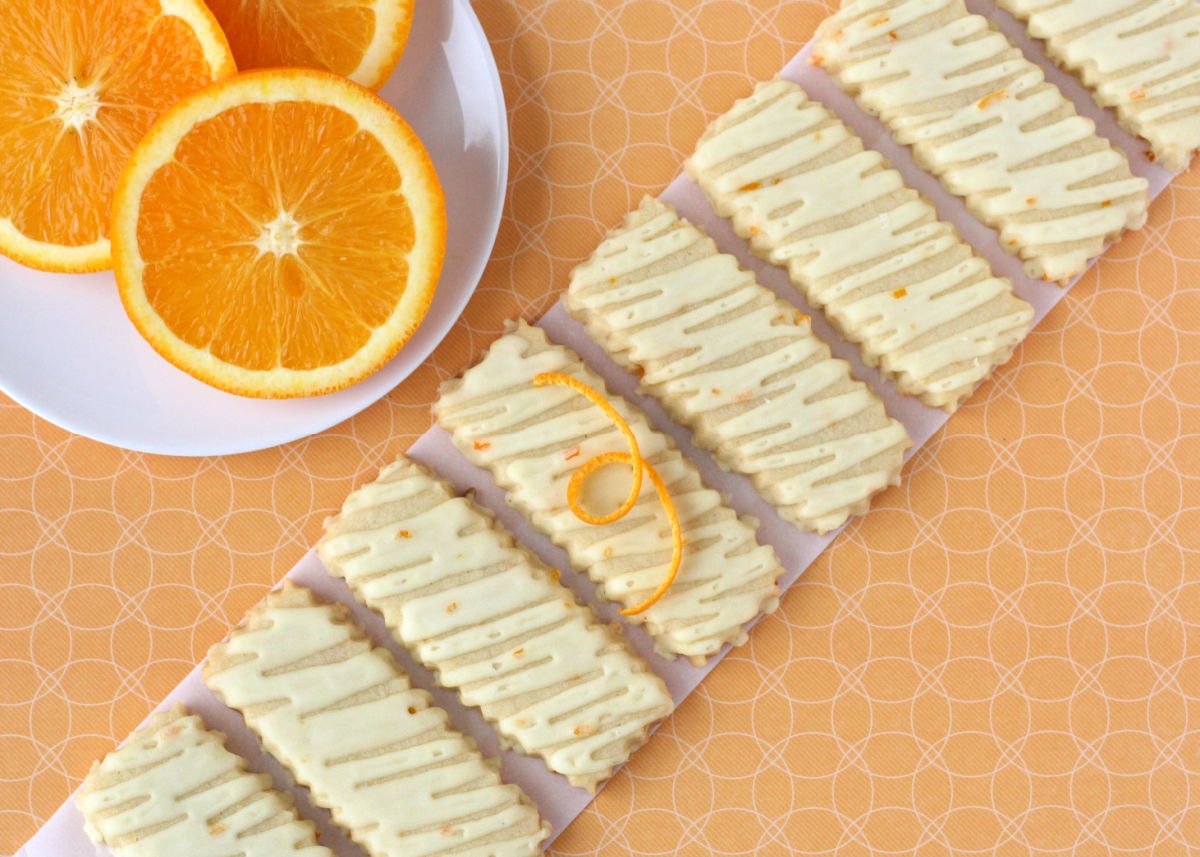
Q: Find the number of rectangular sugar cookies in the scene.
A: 8